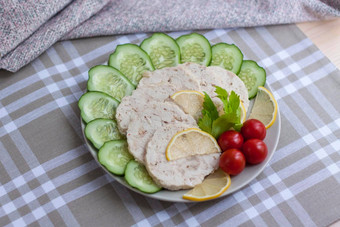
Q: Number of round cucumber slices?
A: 10